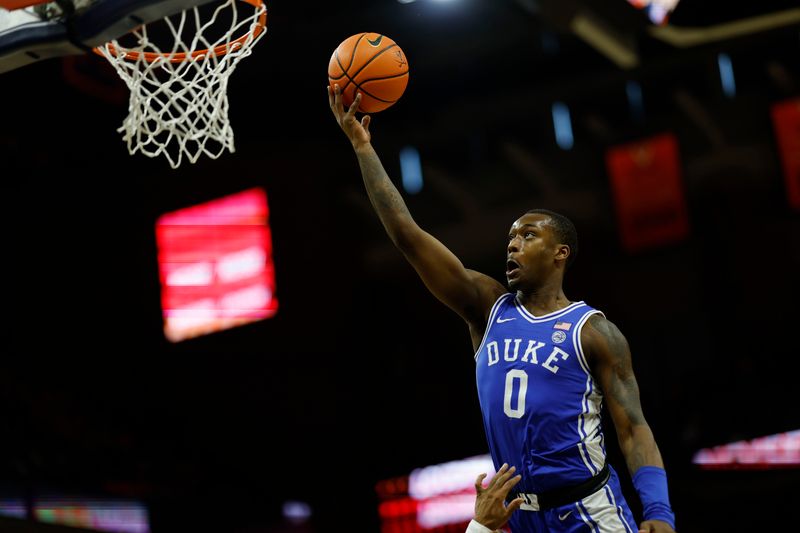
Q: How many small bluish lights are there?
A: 4